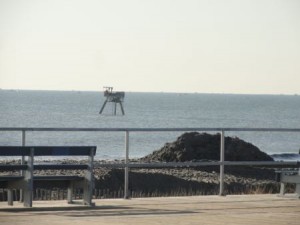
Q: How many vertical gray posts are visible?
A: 3